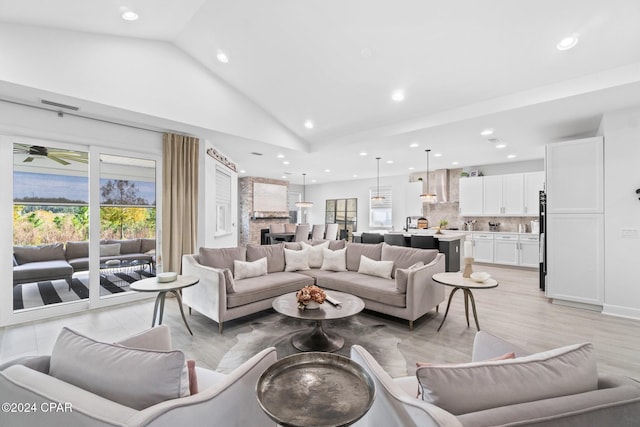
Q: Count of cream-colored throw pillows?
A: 5